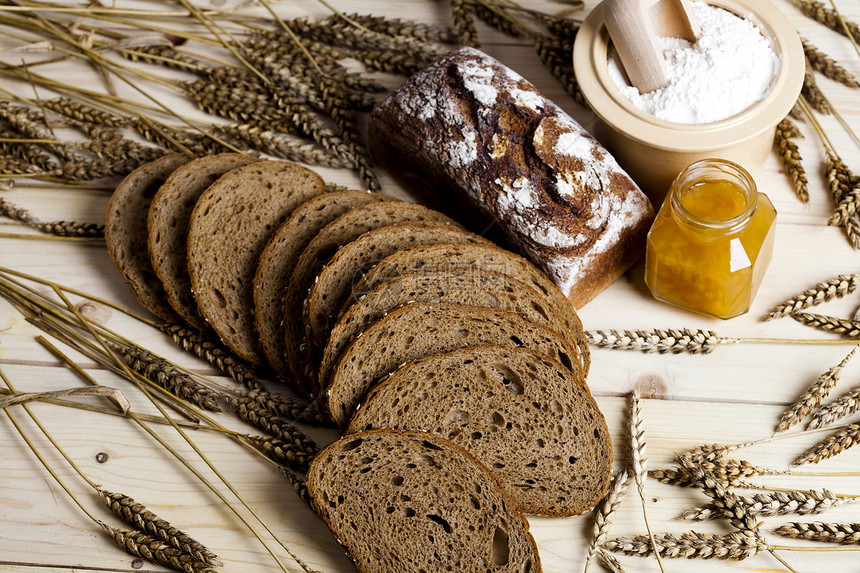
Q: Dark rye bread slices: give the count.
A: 11